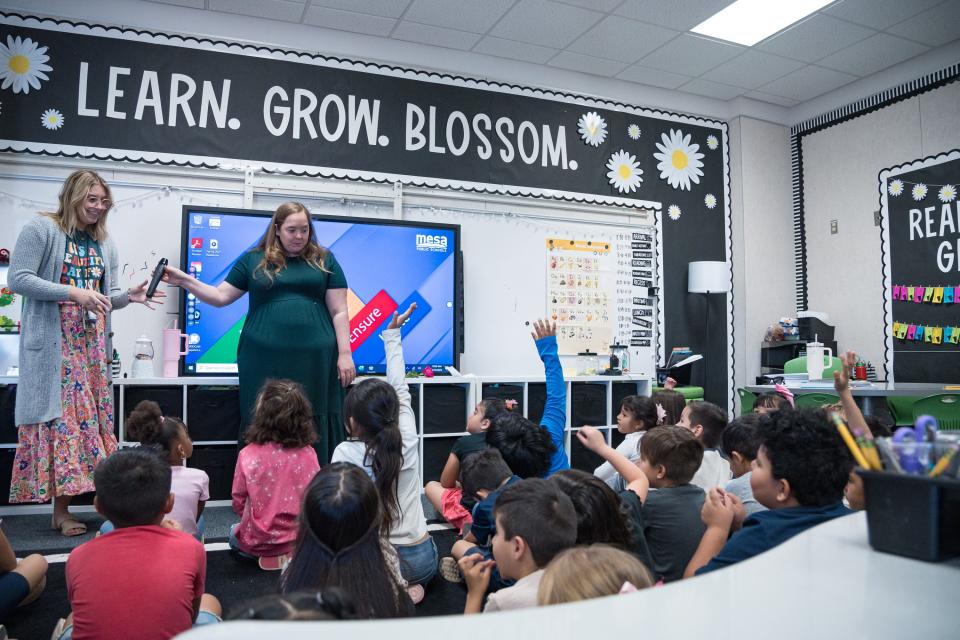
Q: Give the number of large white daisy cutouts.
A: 4